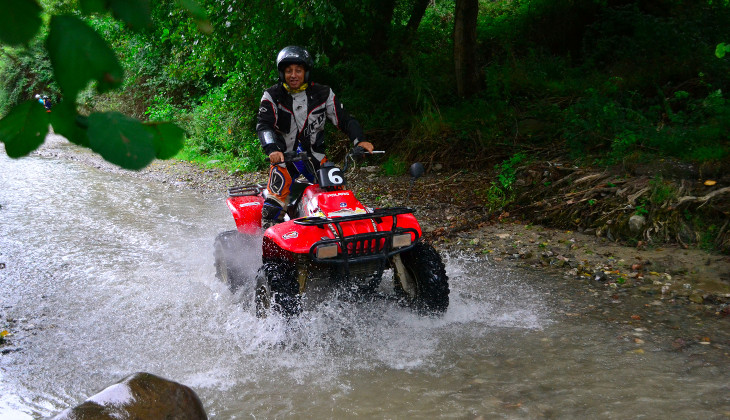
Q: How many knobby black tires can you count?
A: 3